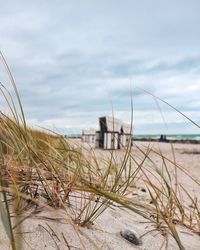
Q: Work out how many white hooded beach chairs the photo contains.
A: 3